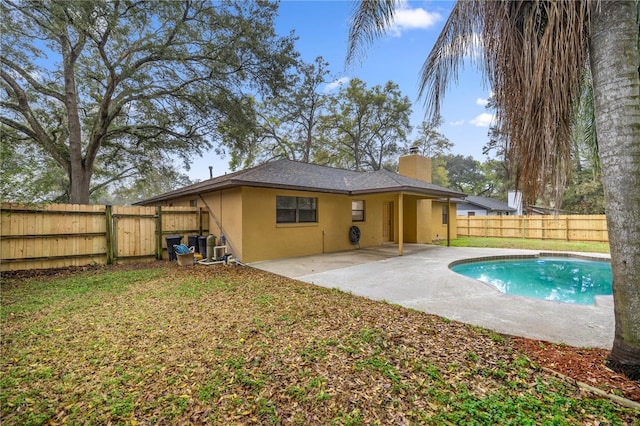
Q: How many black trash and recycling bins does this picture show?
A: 3